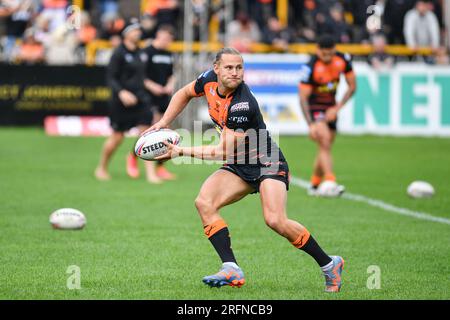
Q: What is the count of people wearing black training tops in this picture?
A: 2